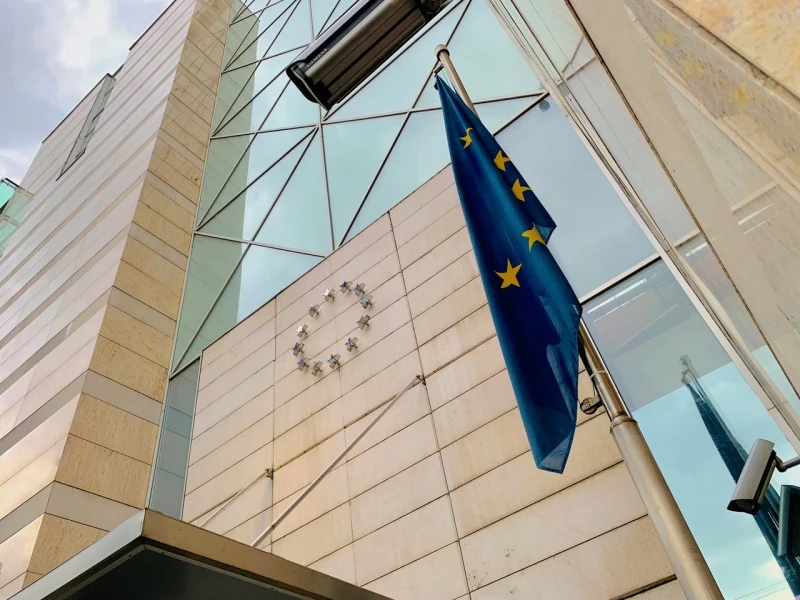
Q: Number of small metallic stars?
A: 12